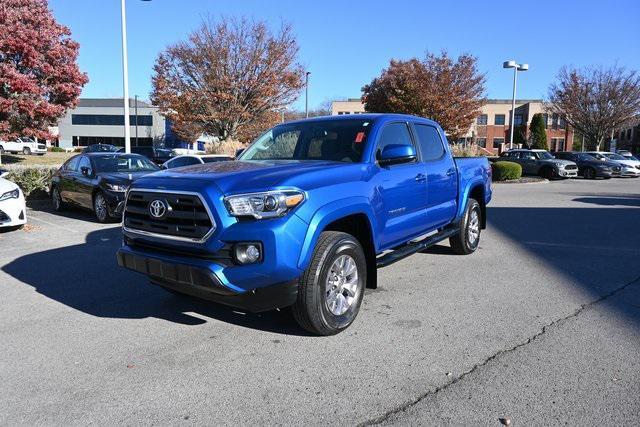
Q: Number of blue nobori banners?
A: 0